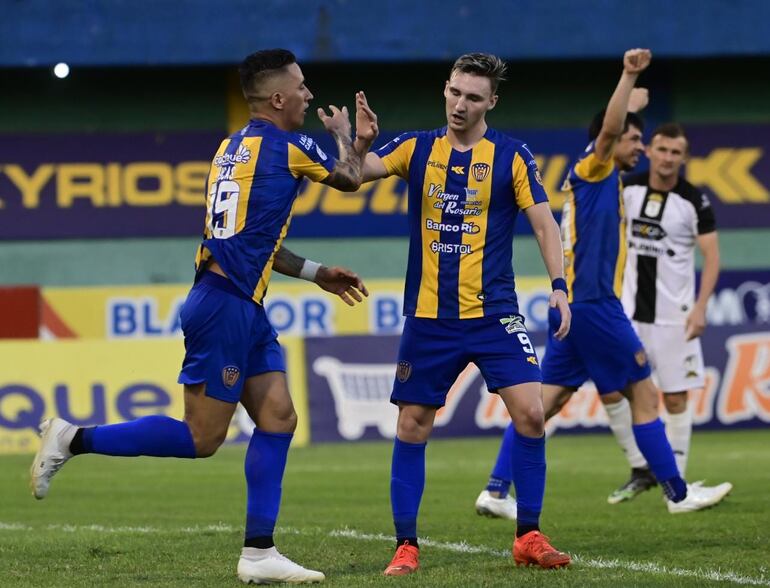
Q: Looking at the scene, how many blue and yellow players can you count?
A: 3